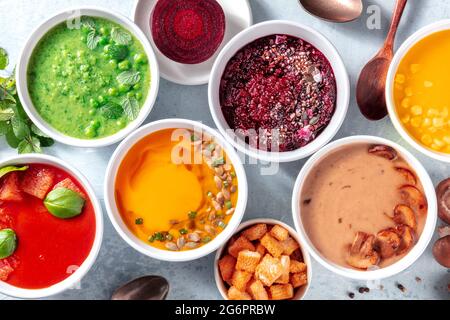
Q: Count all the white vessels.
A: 8